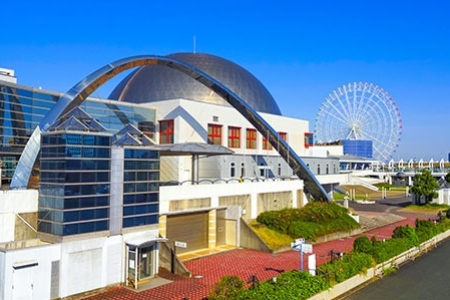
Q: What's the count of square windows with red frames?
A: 7